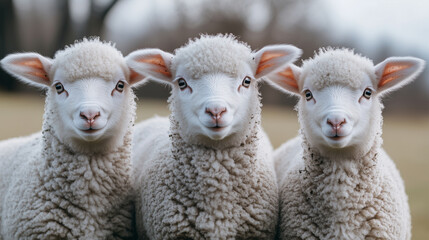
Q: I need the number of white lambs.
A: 3